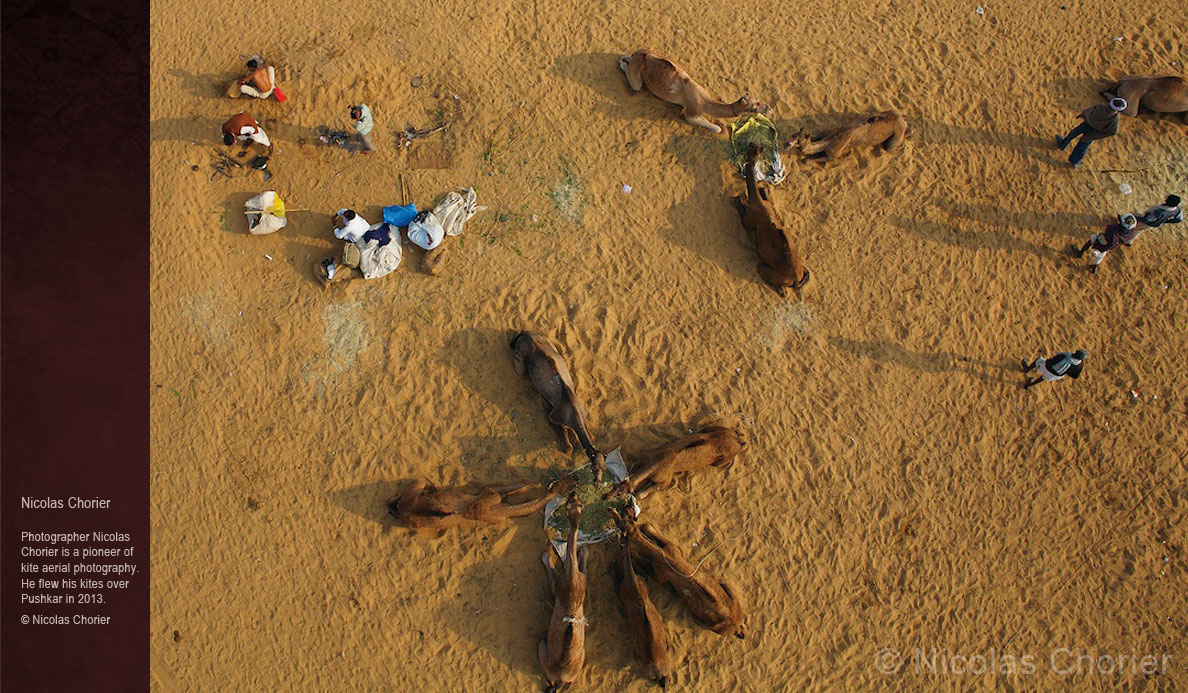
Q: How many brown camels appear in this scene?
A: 10